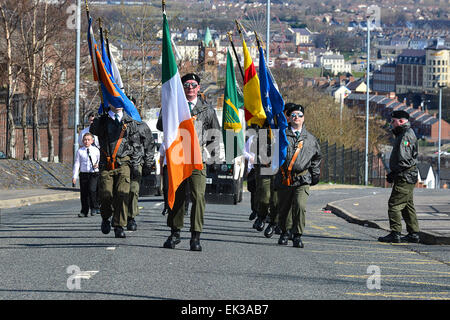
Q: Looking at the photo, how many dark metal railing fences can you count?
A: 1